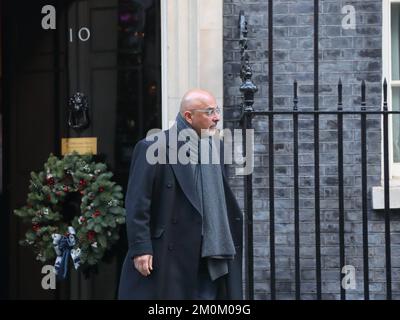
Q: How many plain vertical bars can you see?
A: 2